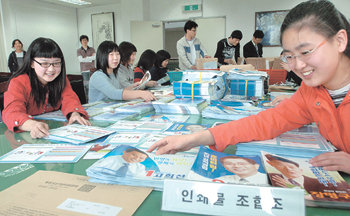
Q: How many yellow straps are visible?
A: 3